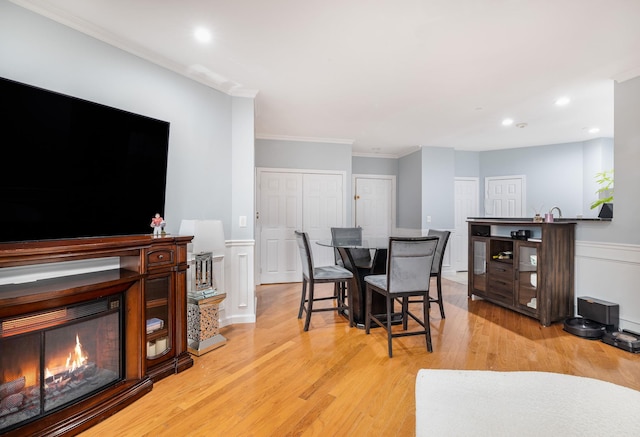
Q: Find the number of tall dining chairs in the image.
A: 4